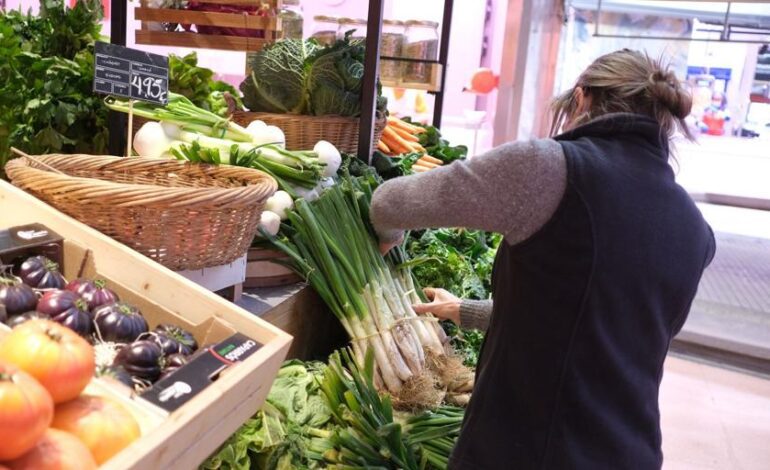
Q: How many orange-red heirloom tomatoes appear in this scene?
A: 4